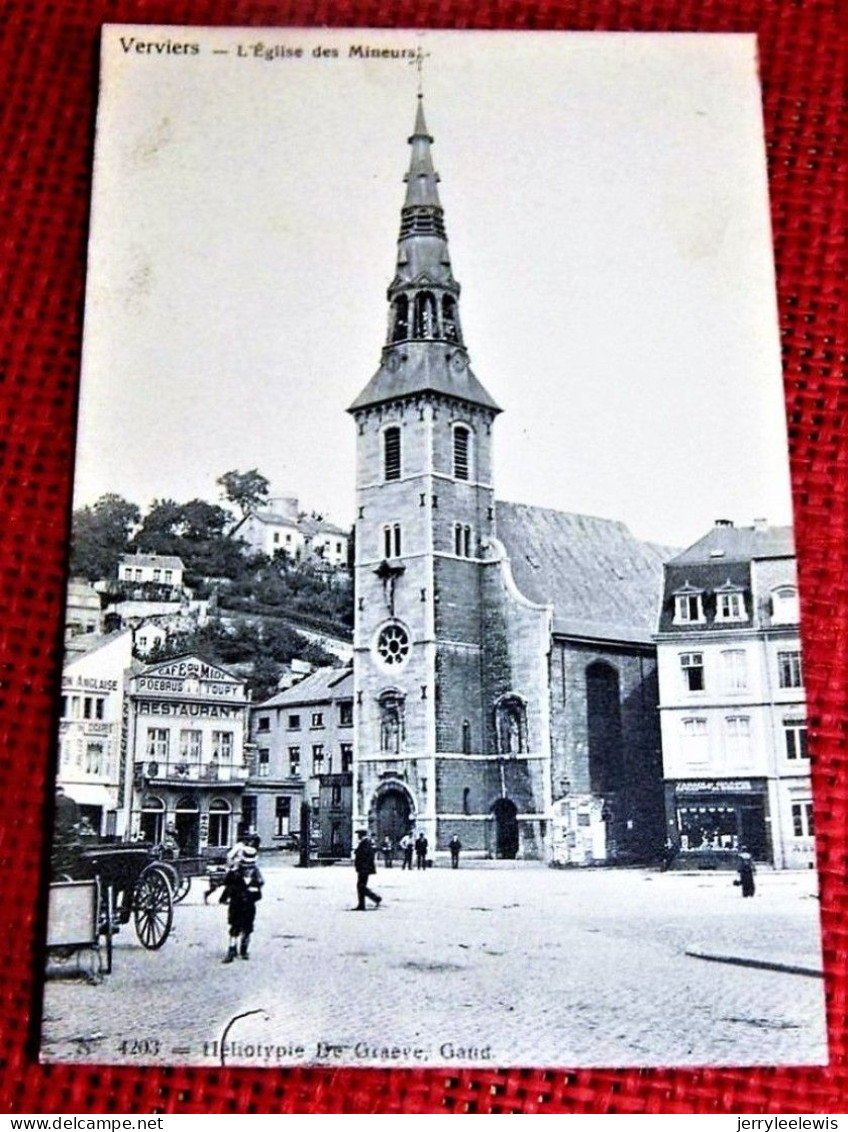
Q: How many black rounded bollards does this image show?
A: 0